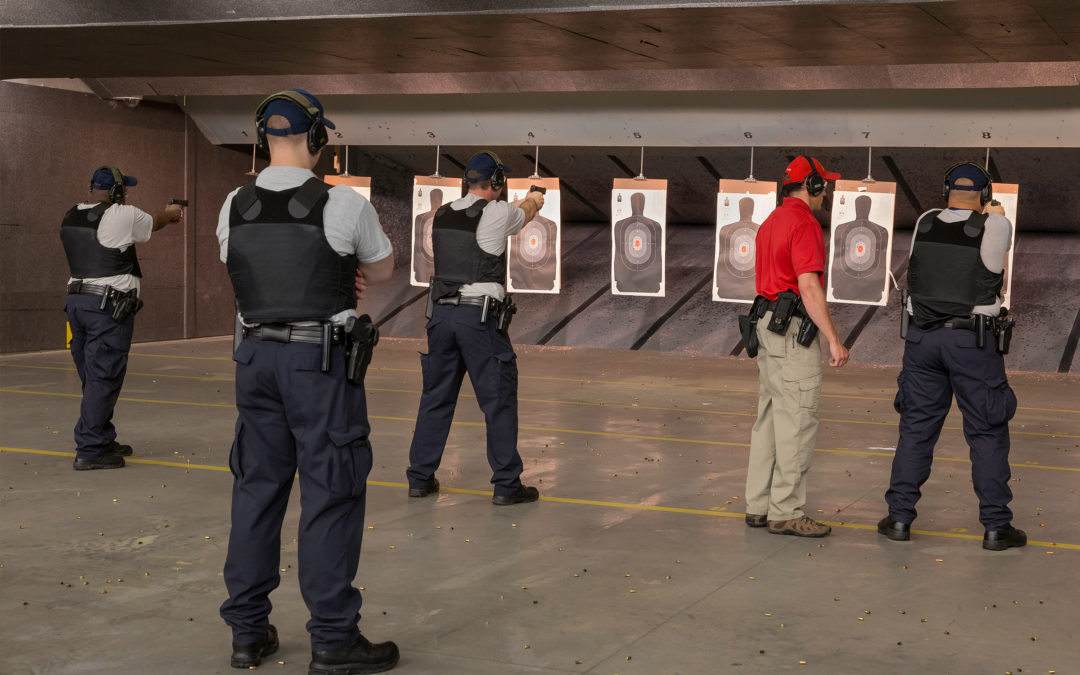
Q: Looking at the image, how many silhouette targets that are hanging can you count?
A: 7